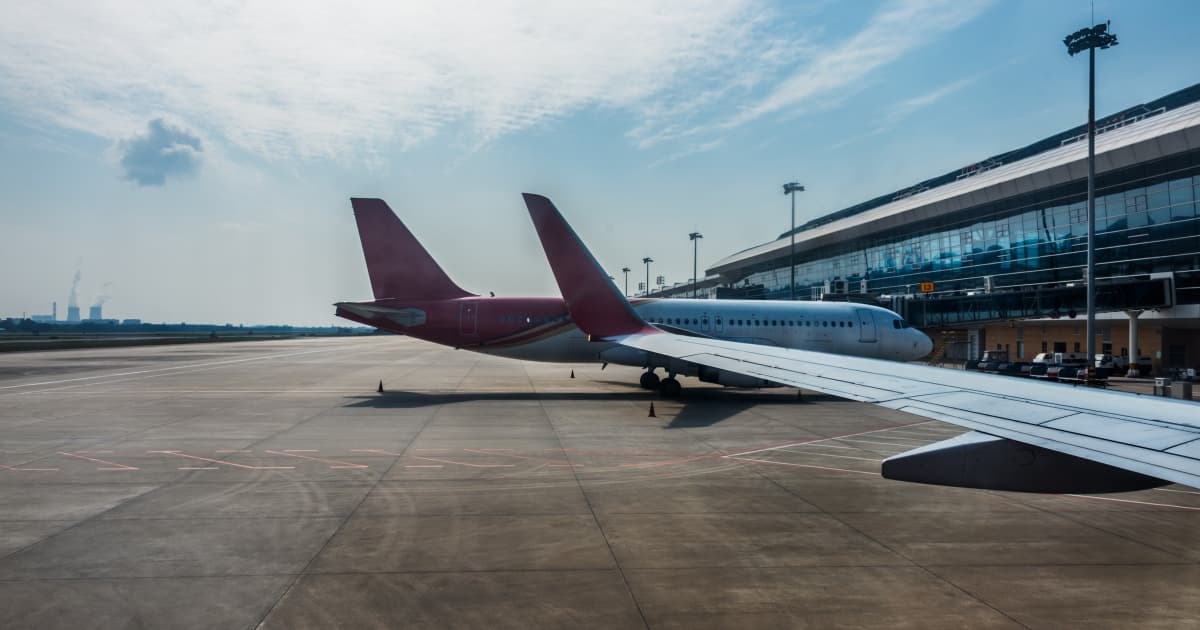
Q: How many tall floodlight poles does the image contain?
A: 5